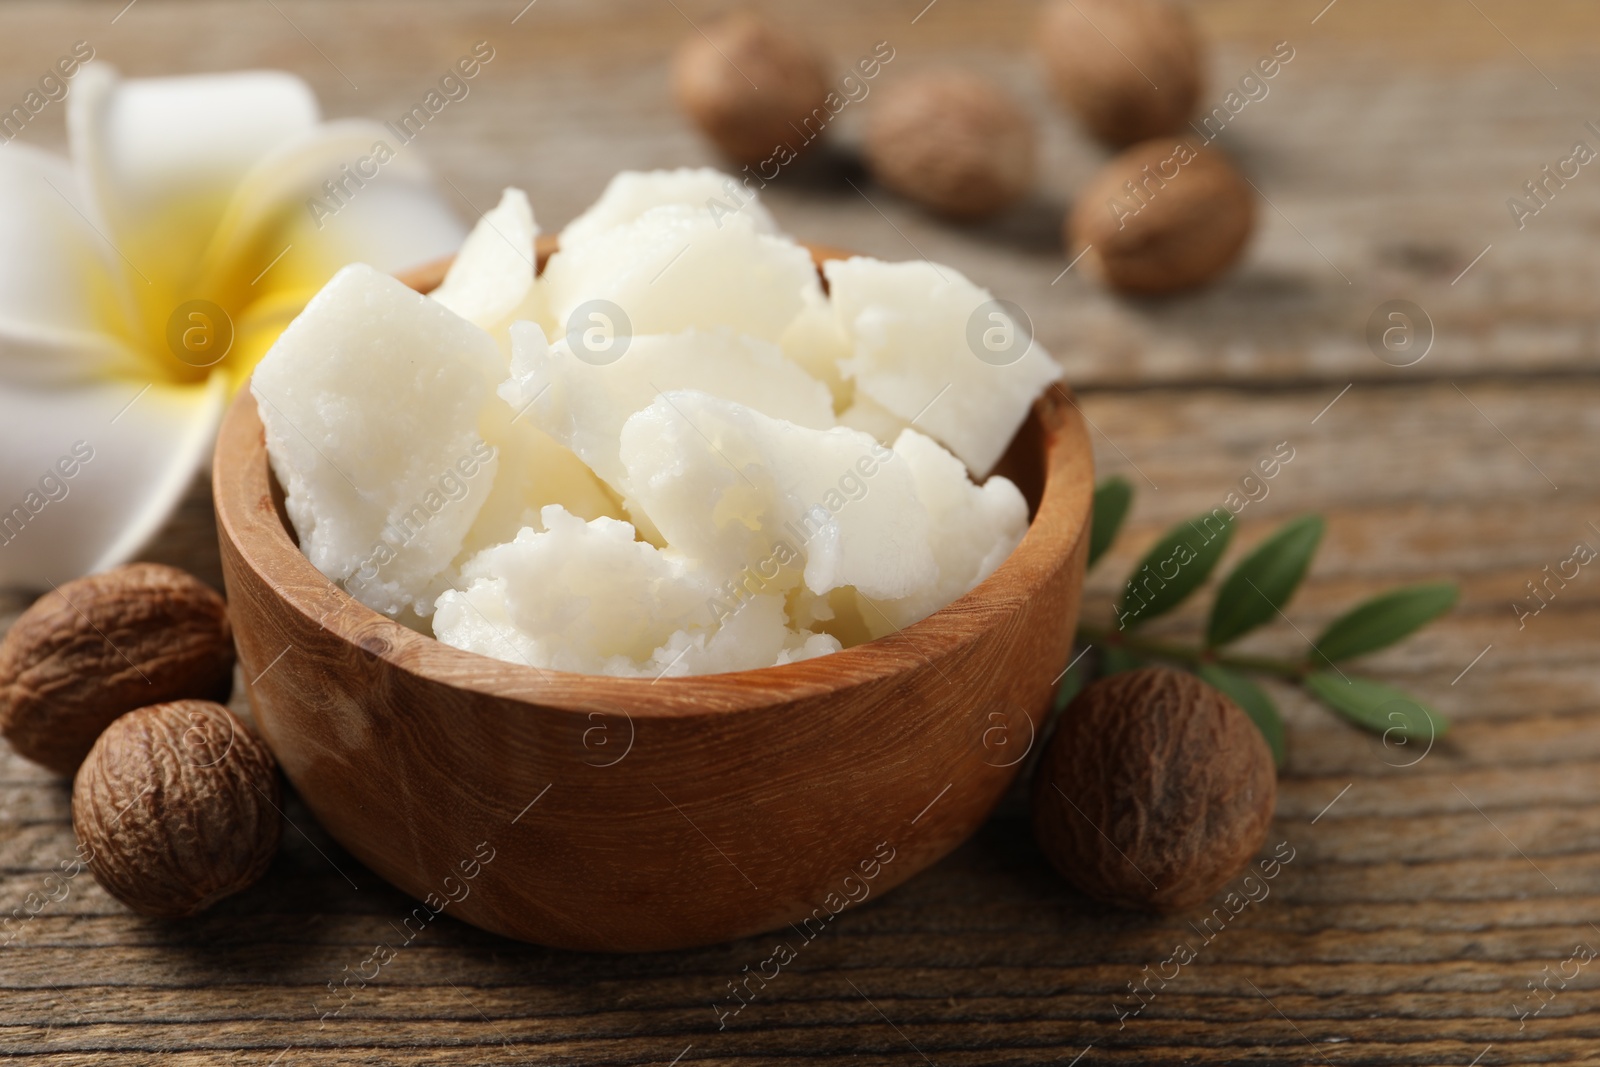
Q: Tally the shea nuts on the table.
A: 7